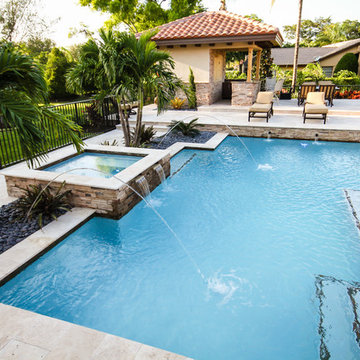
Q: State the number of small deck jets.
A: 2